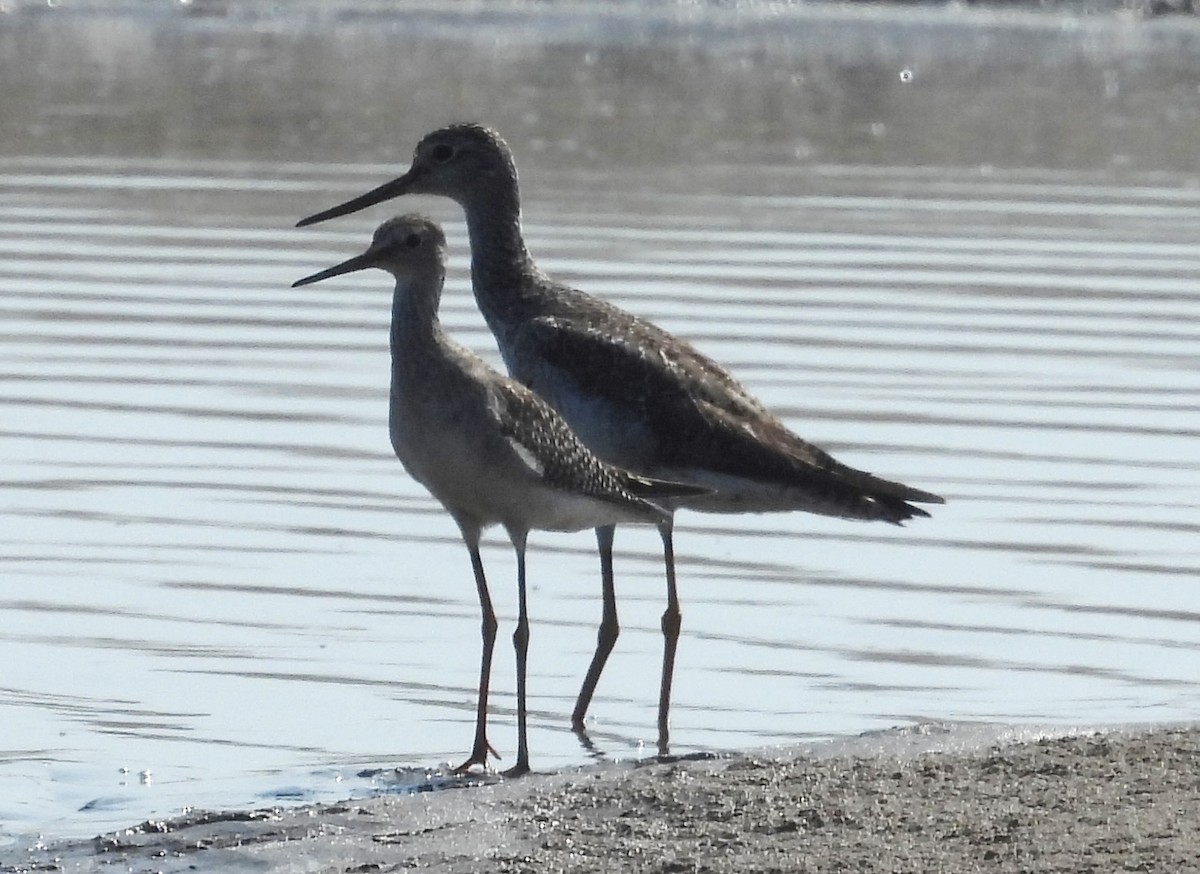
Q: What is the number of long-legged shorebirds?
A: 2